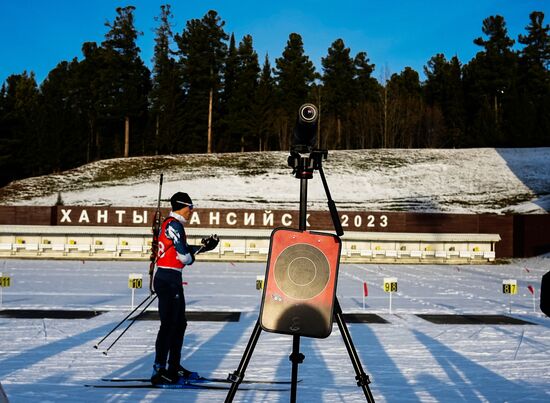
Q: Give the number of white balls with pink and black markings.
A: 0